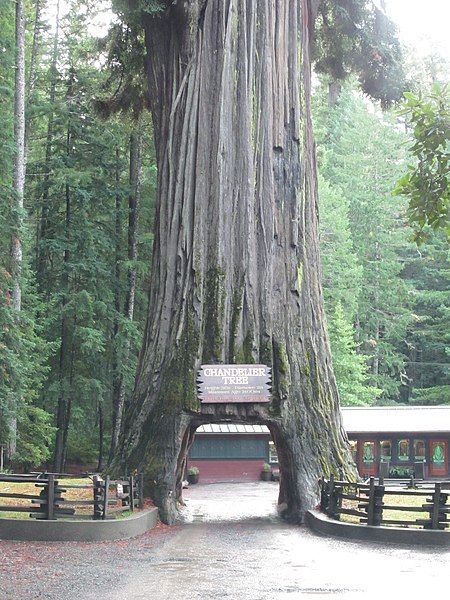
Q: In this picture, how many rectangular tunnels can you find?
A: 1